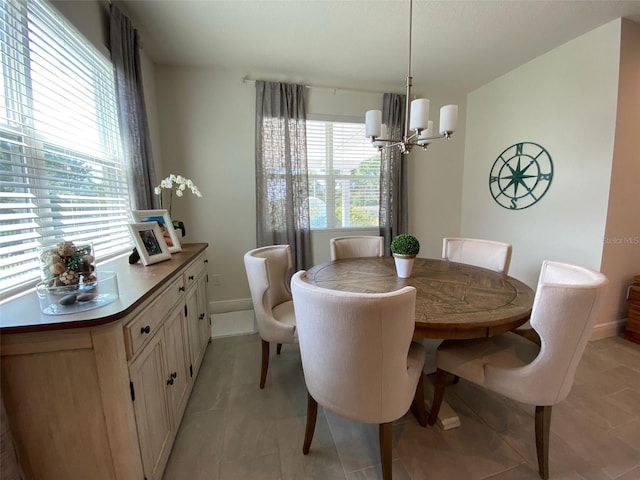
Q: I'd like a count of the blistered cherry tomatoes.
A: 0